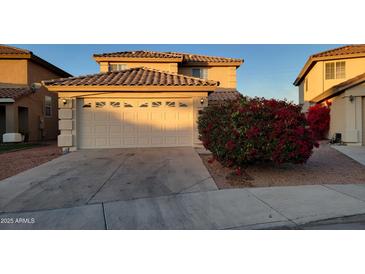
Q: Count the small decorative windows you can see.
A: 8